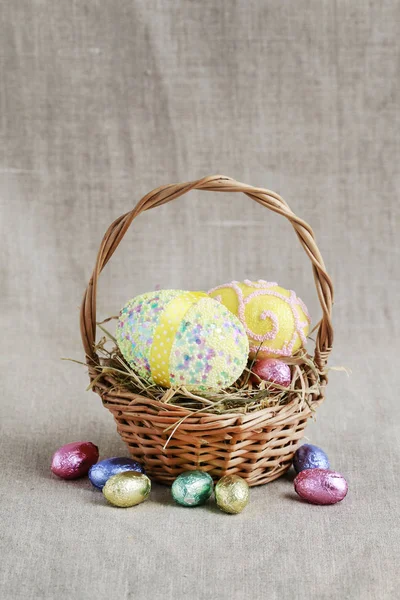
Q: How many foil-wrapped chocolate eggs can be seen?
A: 8